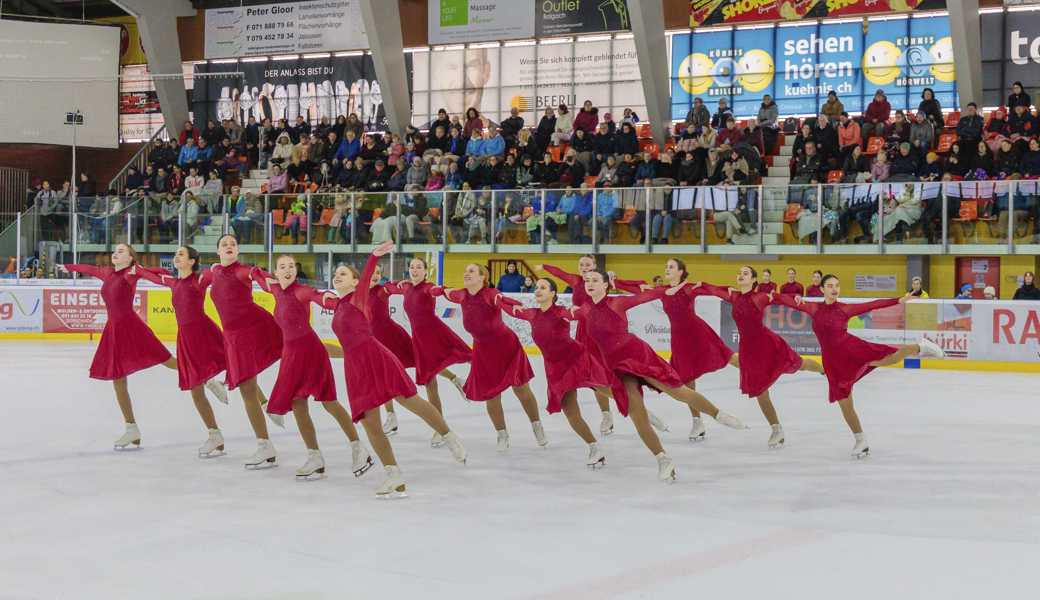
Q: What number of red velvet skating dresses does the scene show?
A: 14